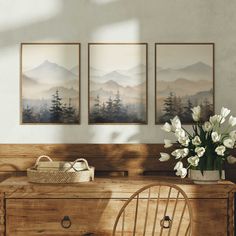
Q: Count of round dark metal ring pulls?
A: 2